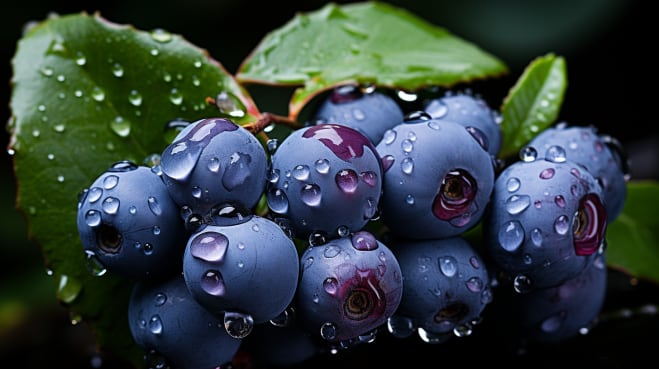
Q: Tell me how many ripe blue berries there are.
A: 13